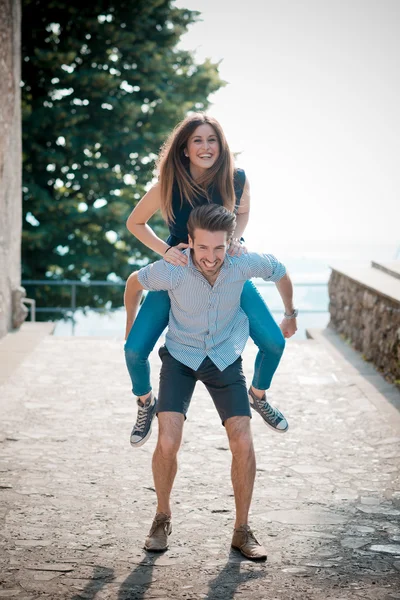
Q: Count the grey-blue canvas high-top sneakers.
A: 2